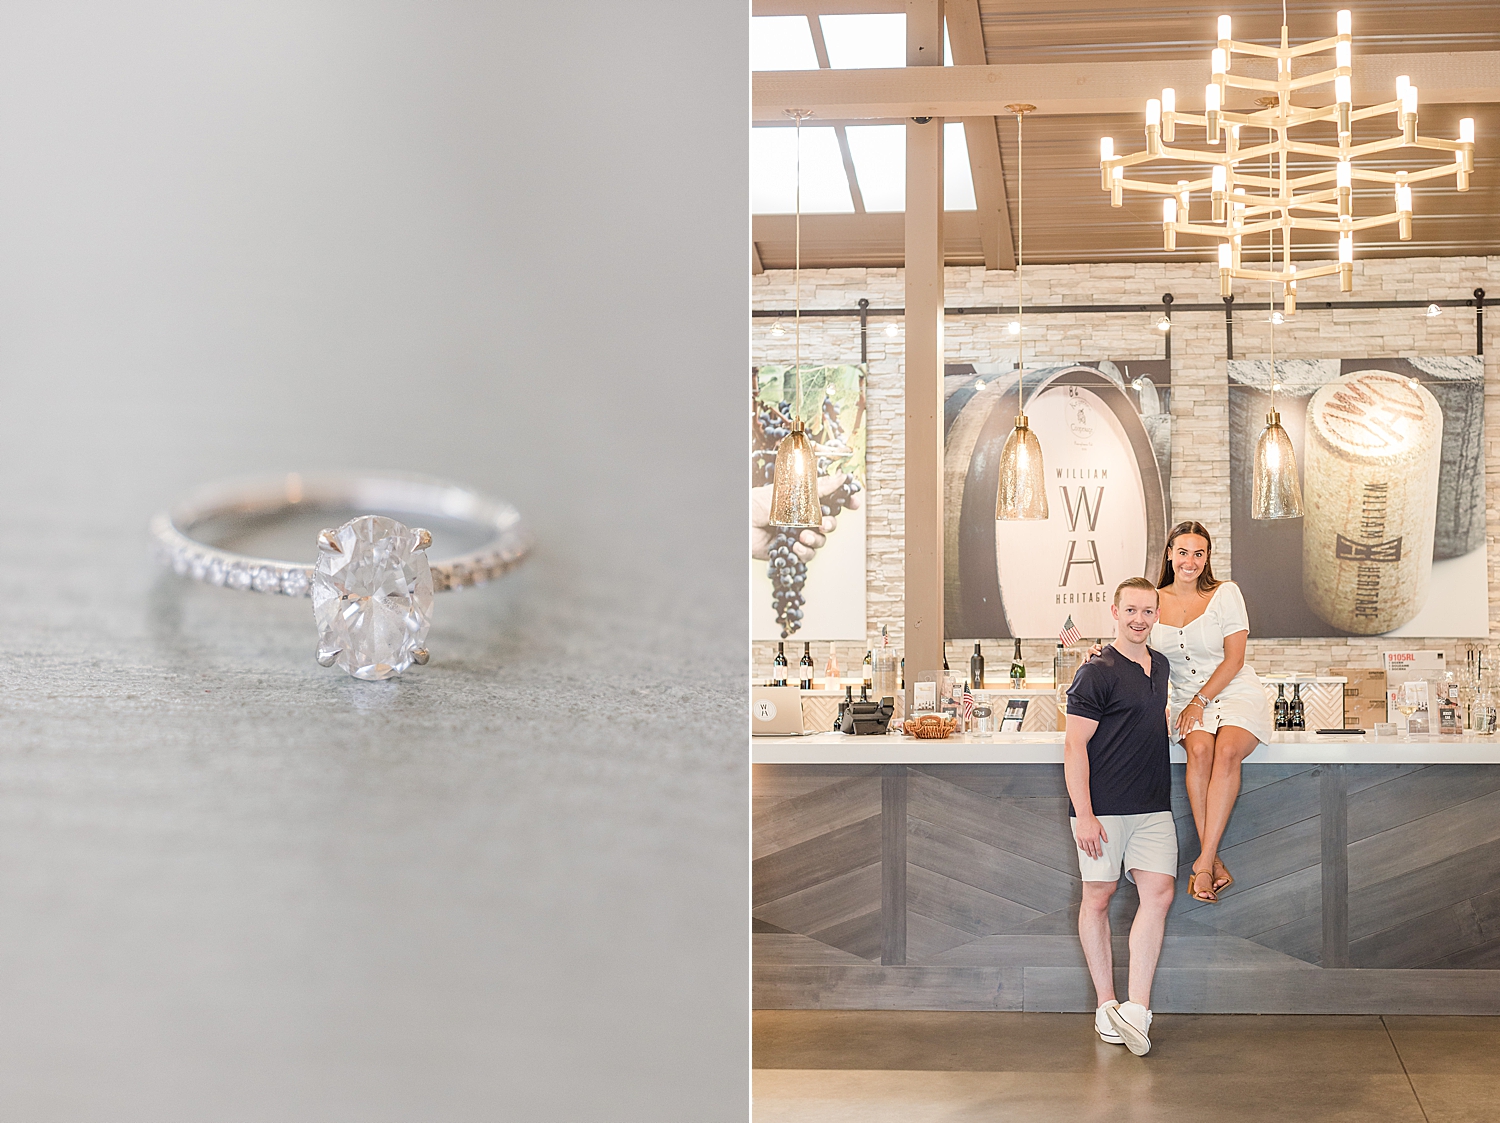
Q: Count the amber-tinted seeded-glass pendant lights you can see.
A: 3